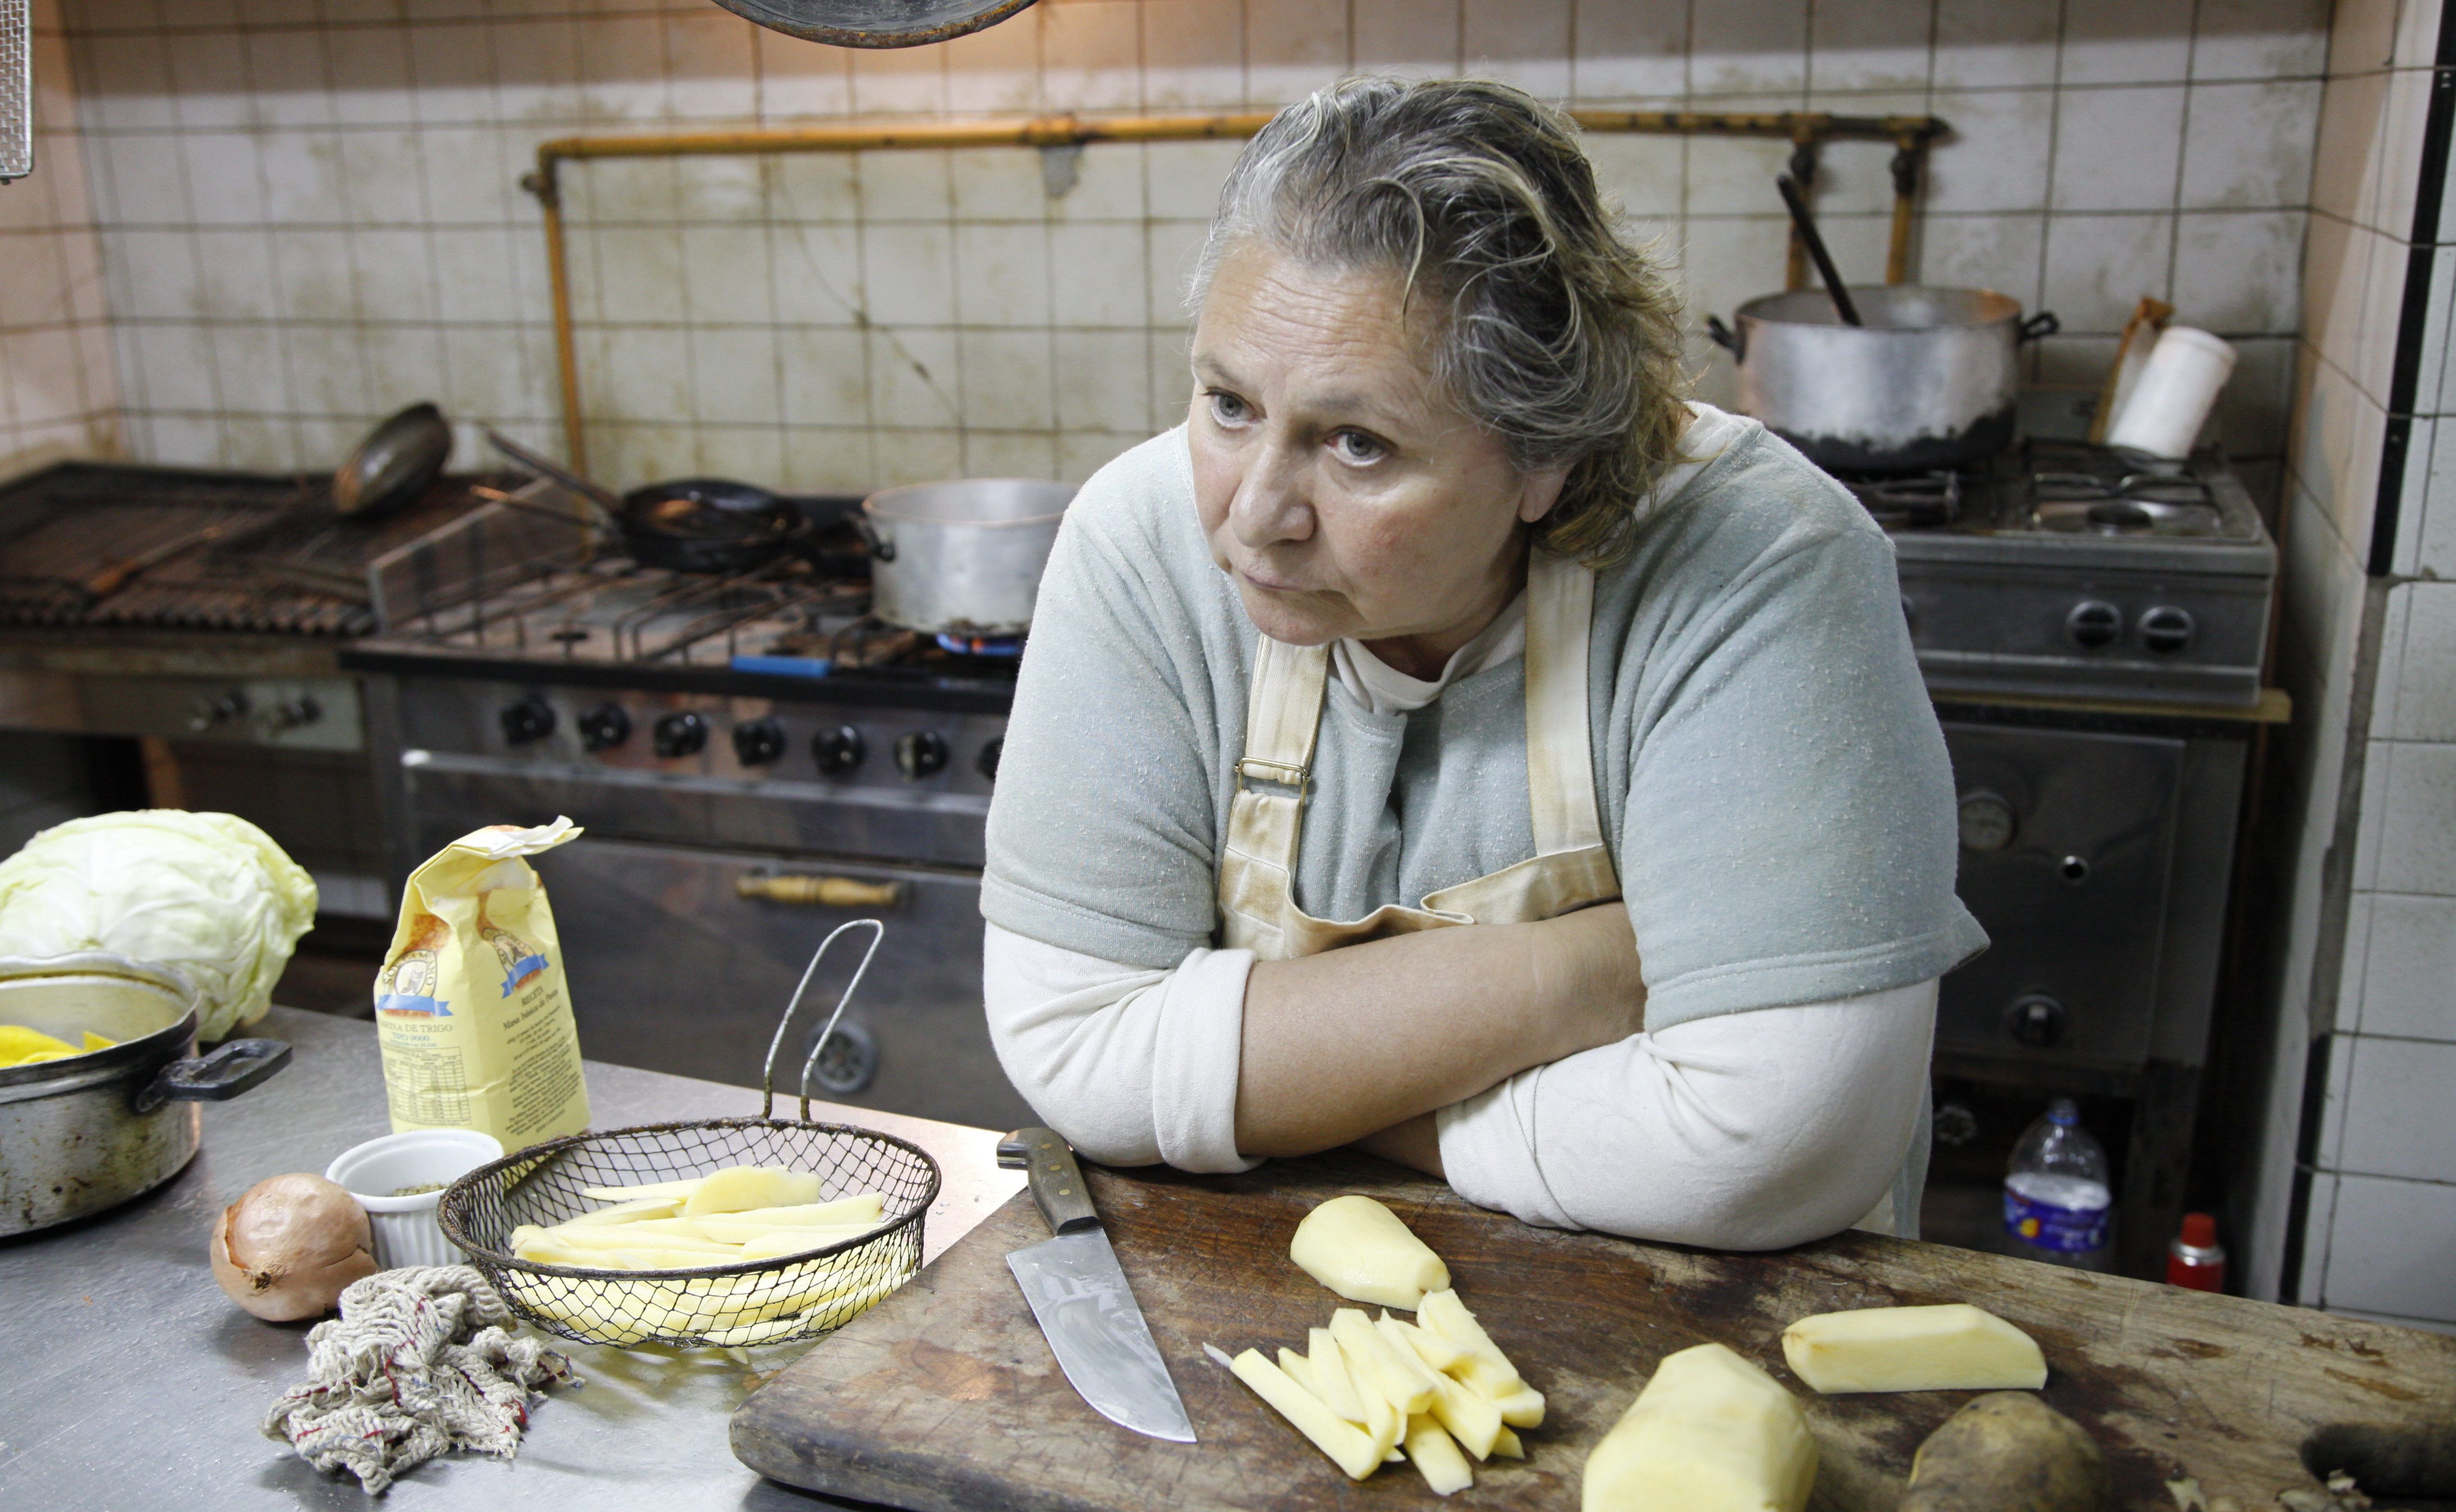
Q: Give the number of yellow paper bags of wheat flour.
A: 1